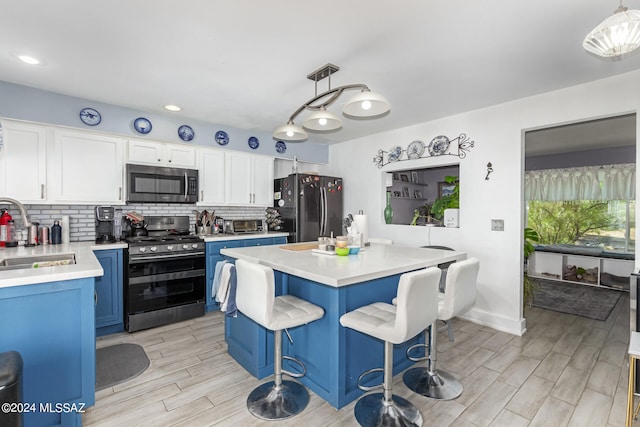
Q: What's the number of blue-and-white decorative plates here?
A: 9